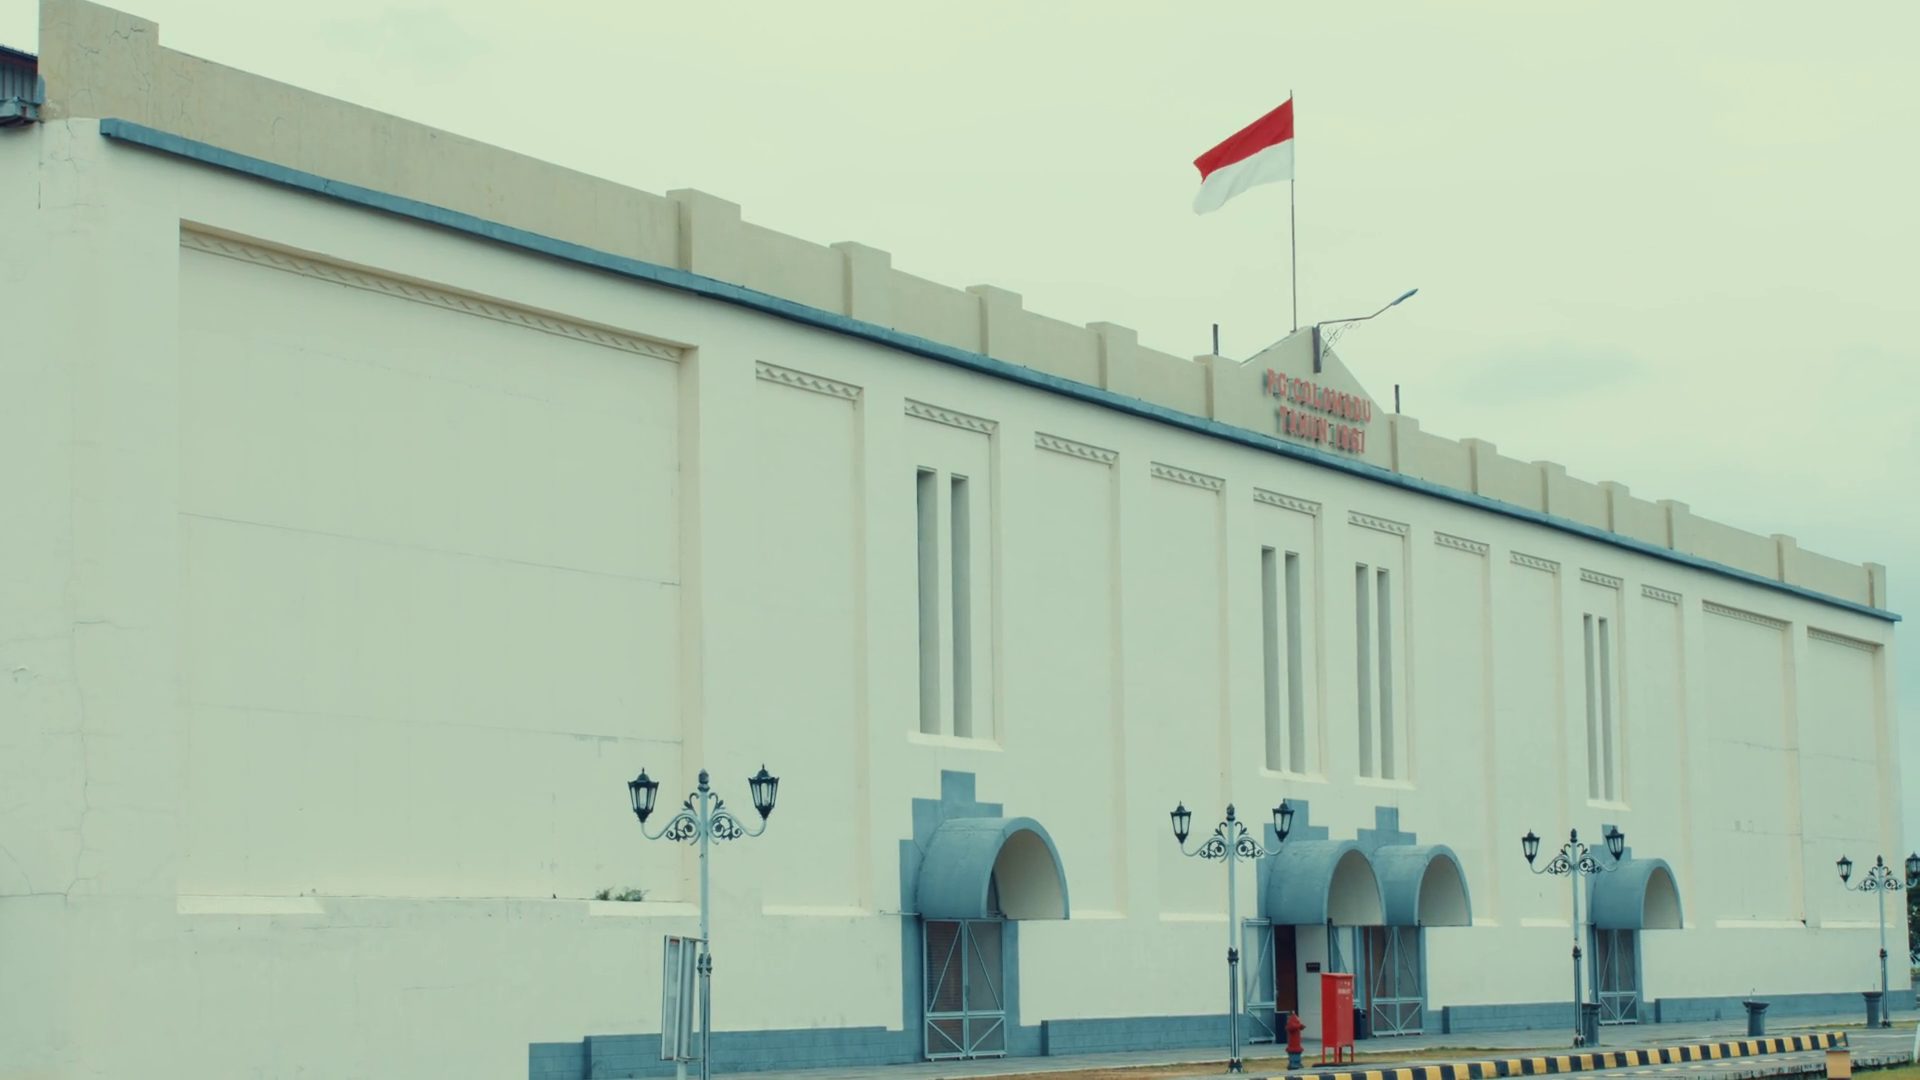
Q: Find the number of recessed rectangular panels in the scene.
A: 13